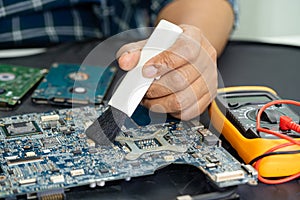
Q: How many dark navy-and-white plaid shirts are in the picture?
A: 1